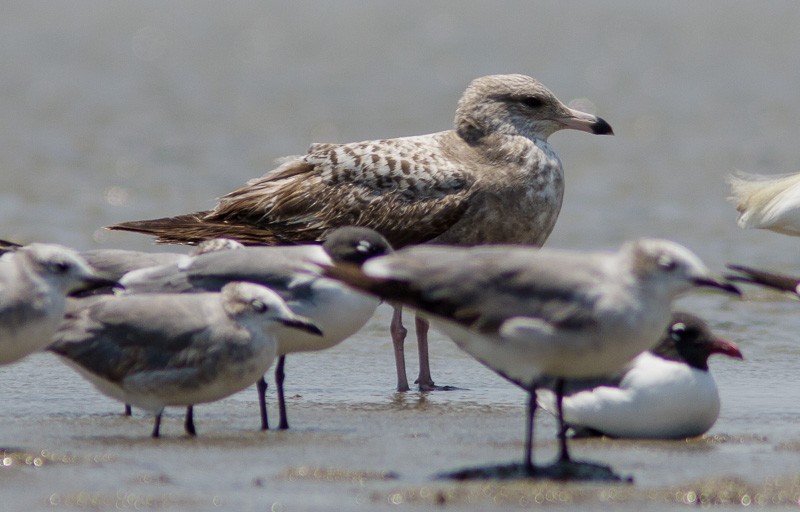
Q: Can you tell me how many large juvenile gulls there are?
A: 1